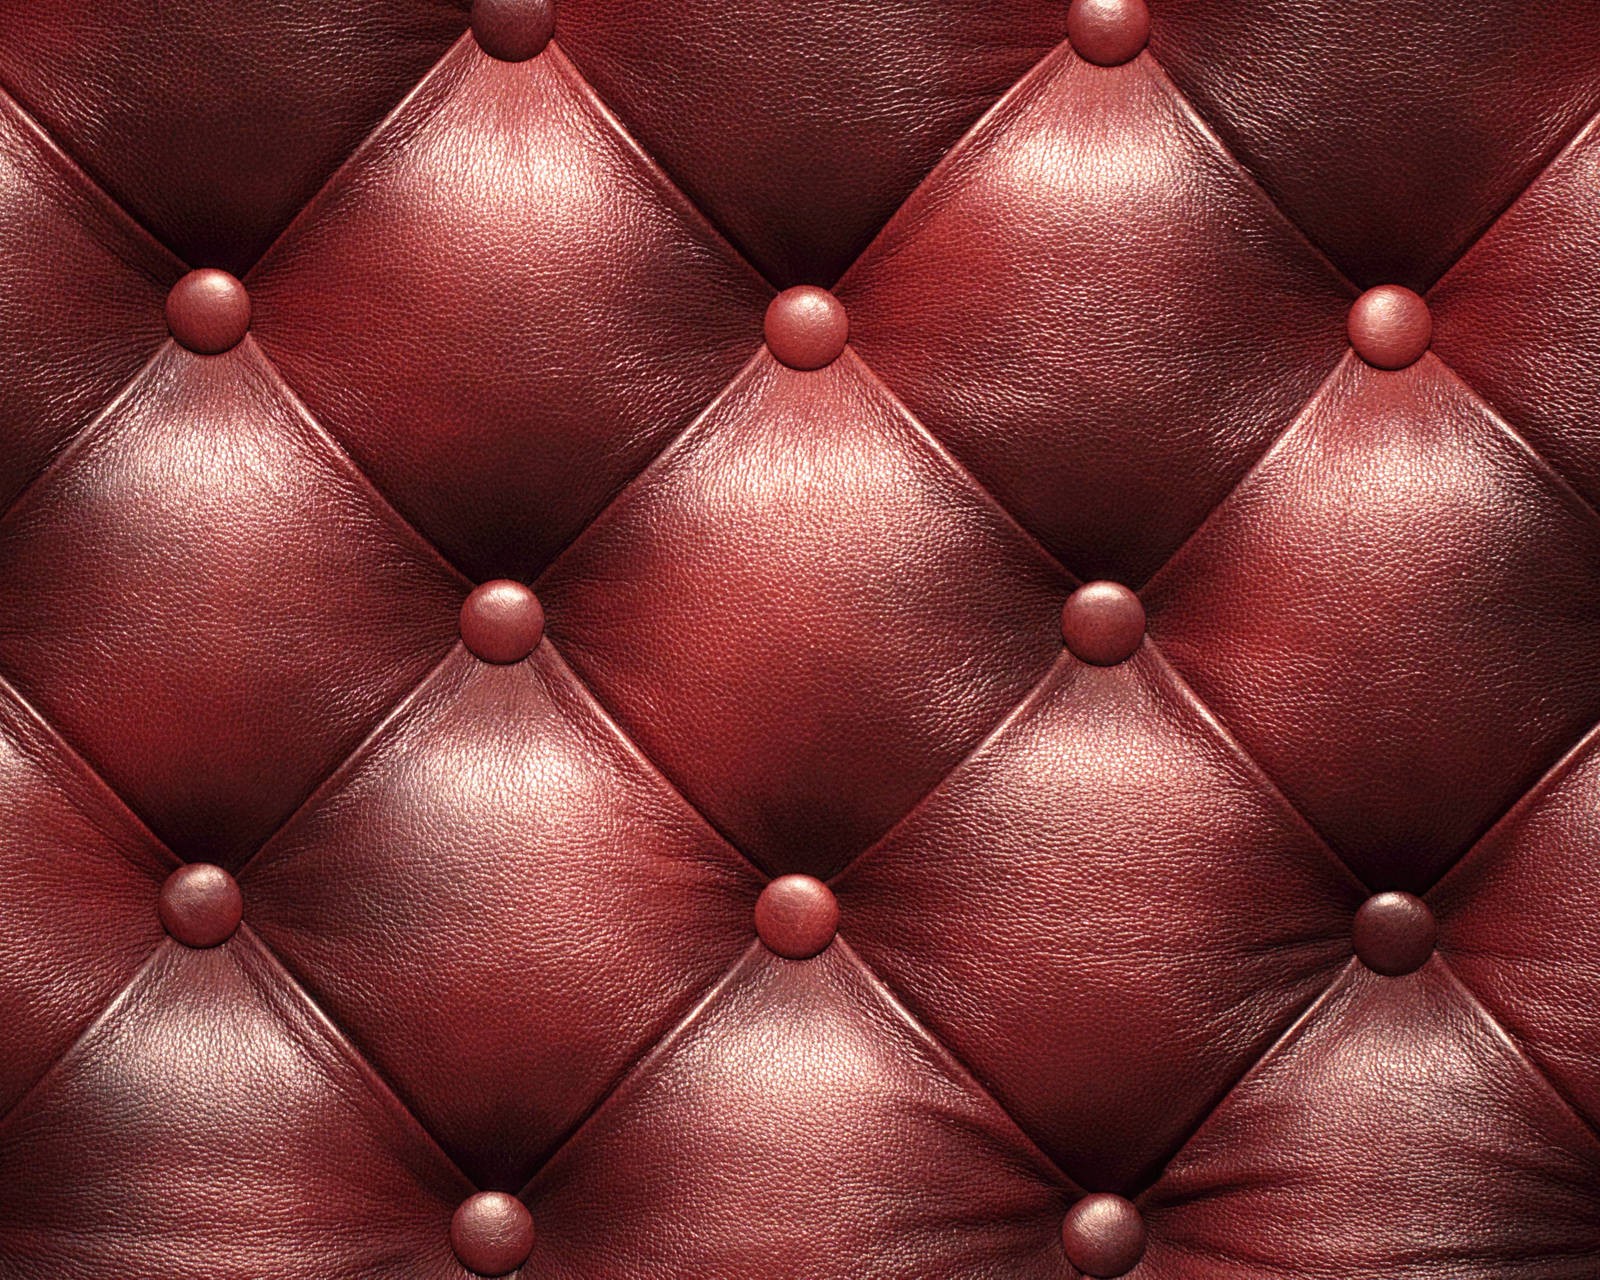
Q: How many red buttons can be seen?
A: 12